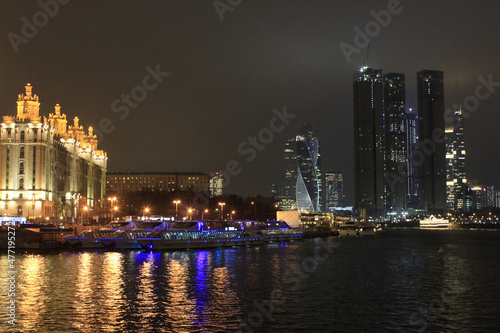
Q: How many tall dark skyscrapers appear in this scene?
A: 3